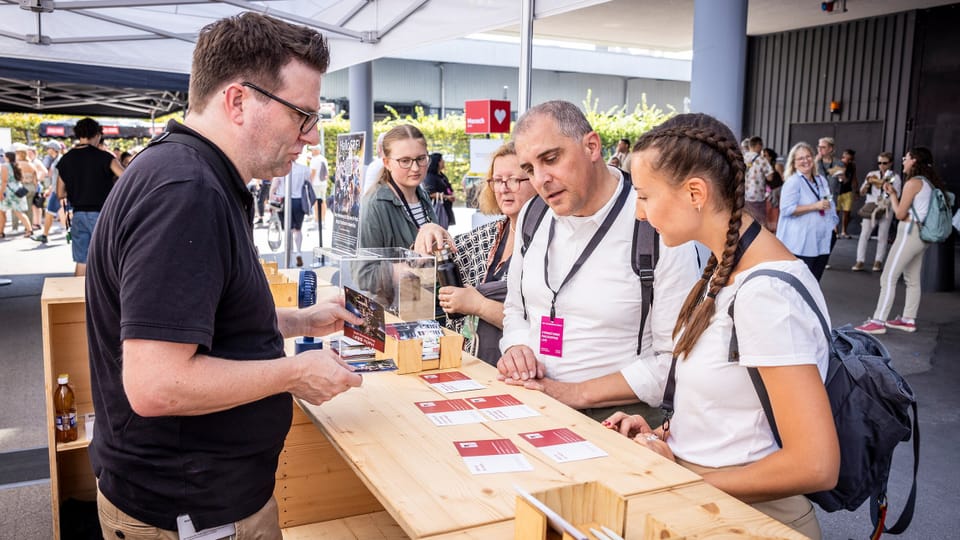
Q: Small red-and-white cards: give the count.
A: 5